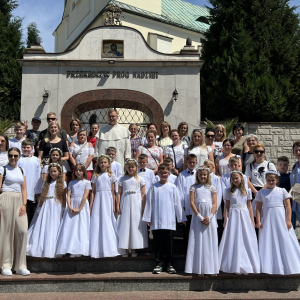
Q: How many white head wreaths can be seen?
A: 7